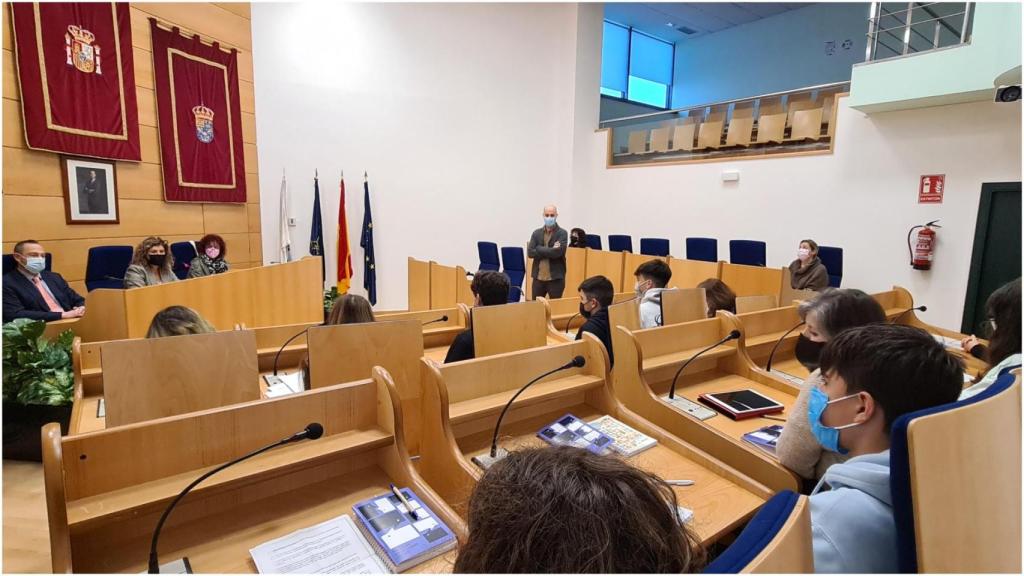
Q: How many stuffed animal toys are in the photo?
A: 0